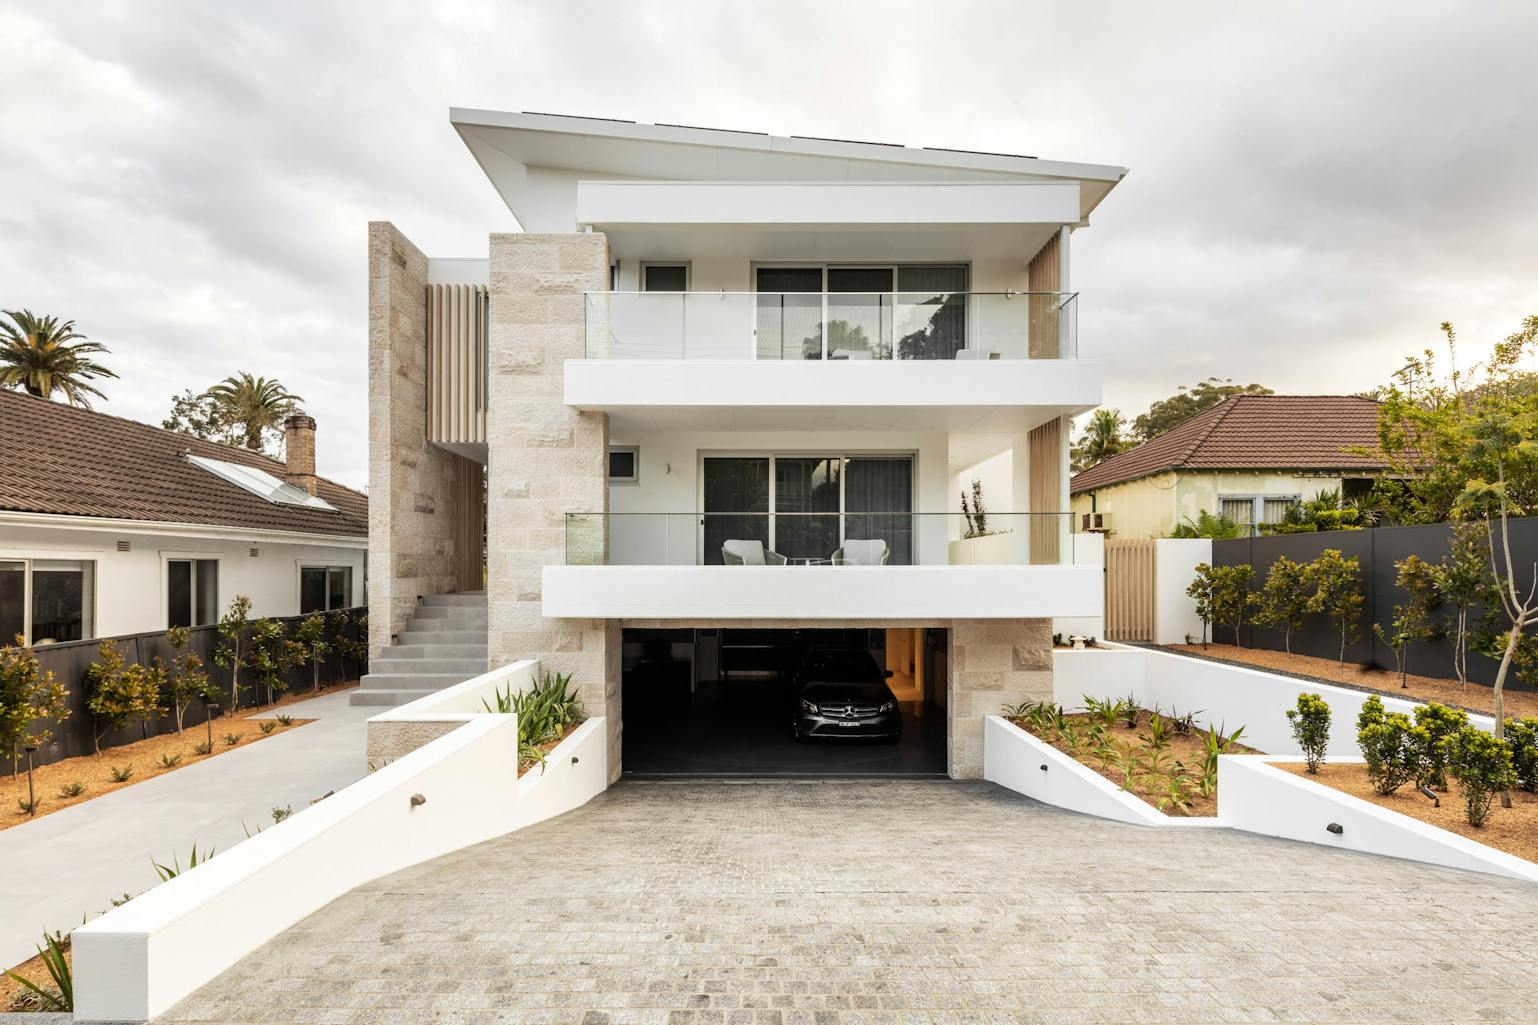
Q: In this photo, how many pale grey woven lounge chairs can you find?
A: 2